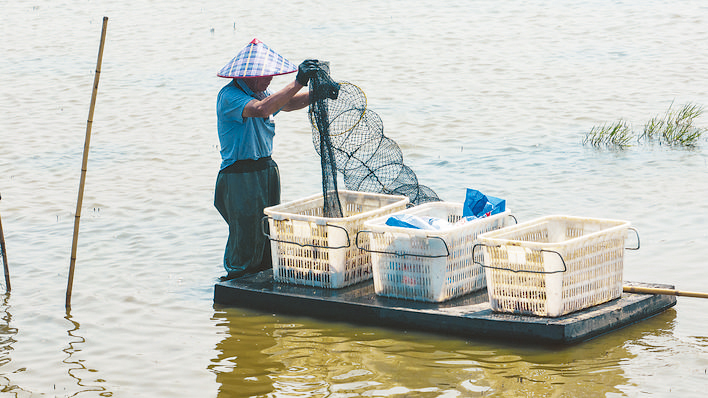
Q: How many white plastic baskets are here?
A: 3